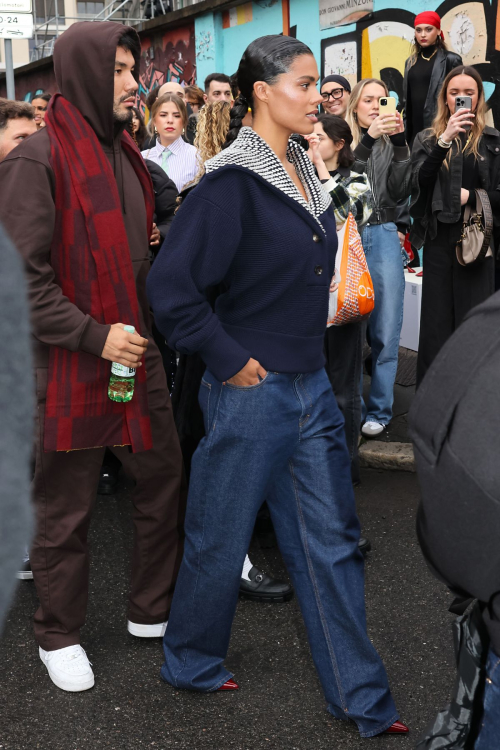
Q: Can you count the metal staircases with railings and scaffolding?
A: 1